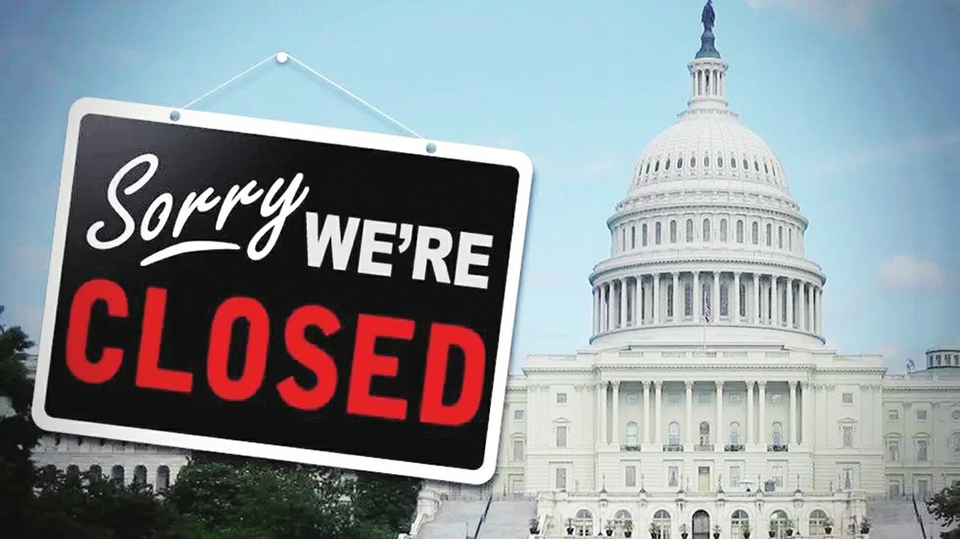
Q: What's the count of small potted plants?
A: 12